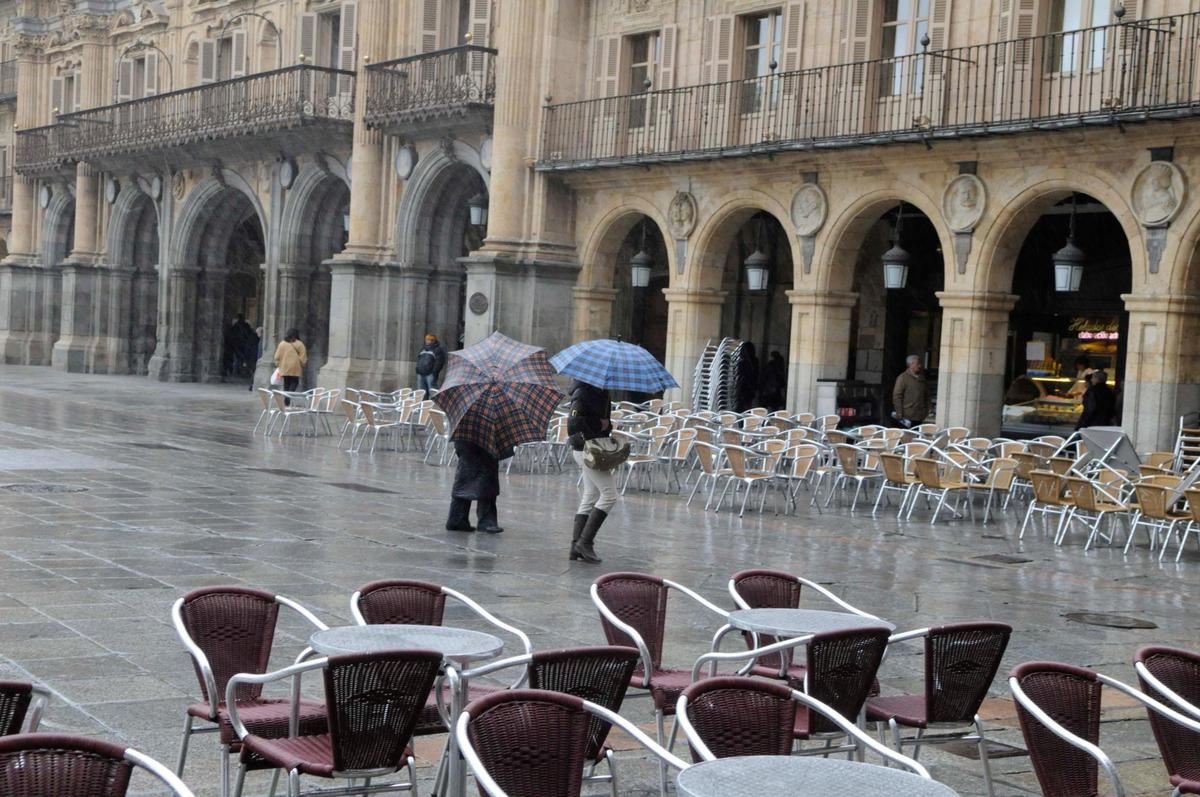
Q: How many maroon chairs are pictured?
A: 14